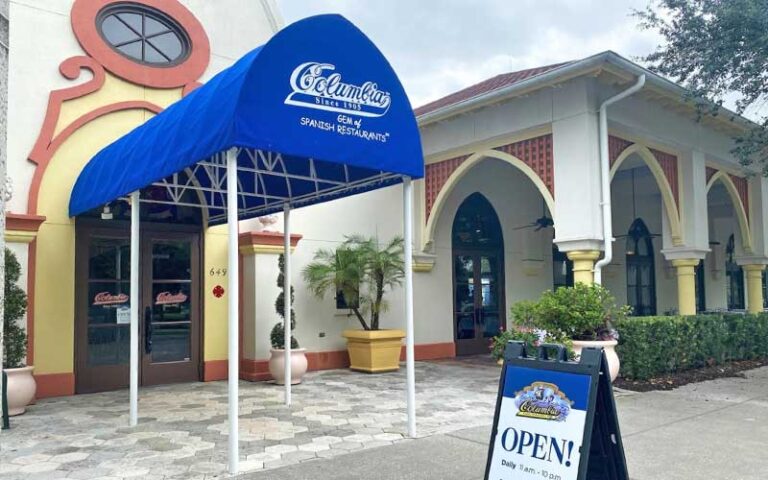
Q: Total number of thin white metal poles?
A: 4